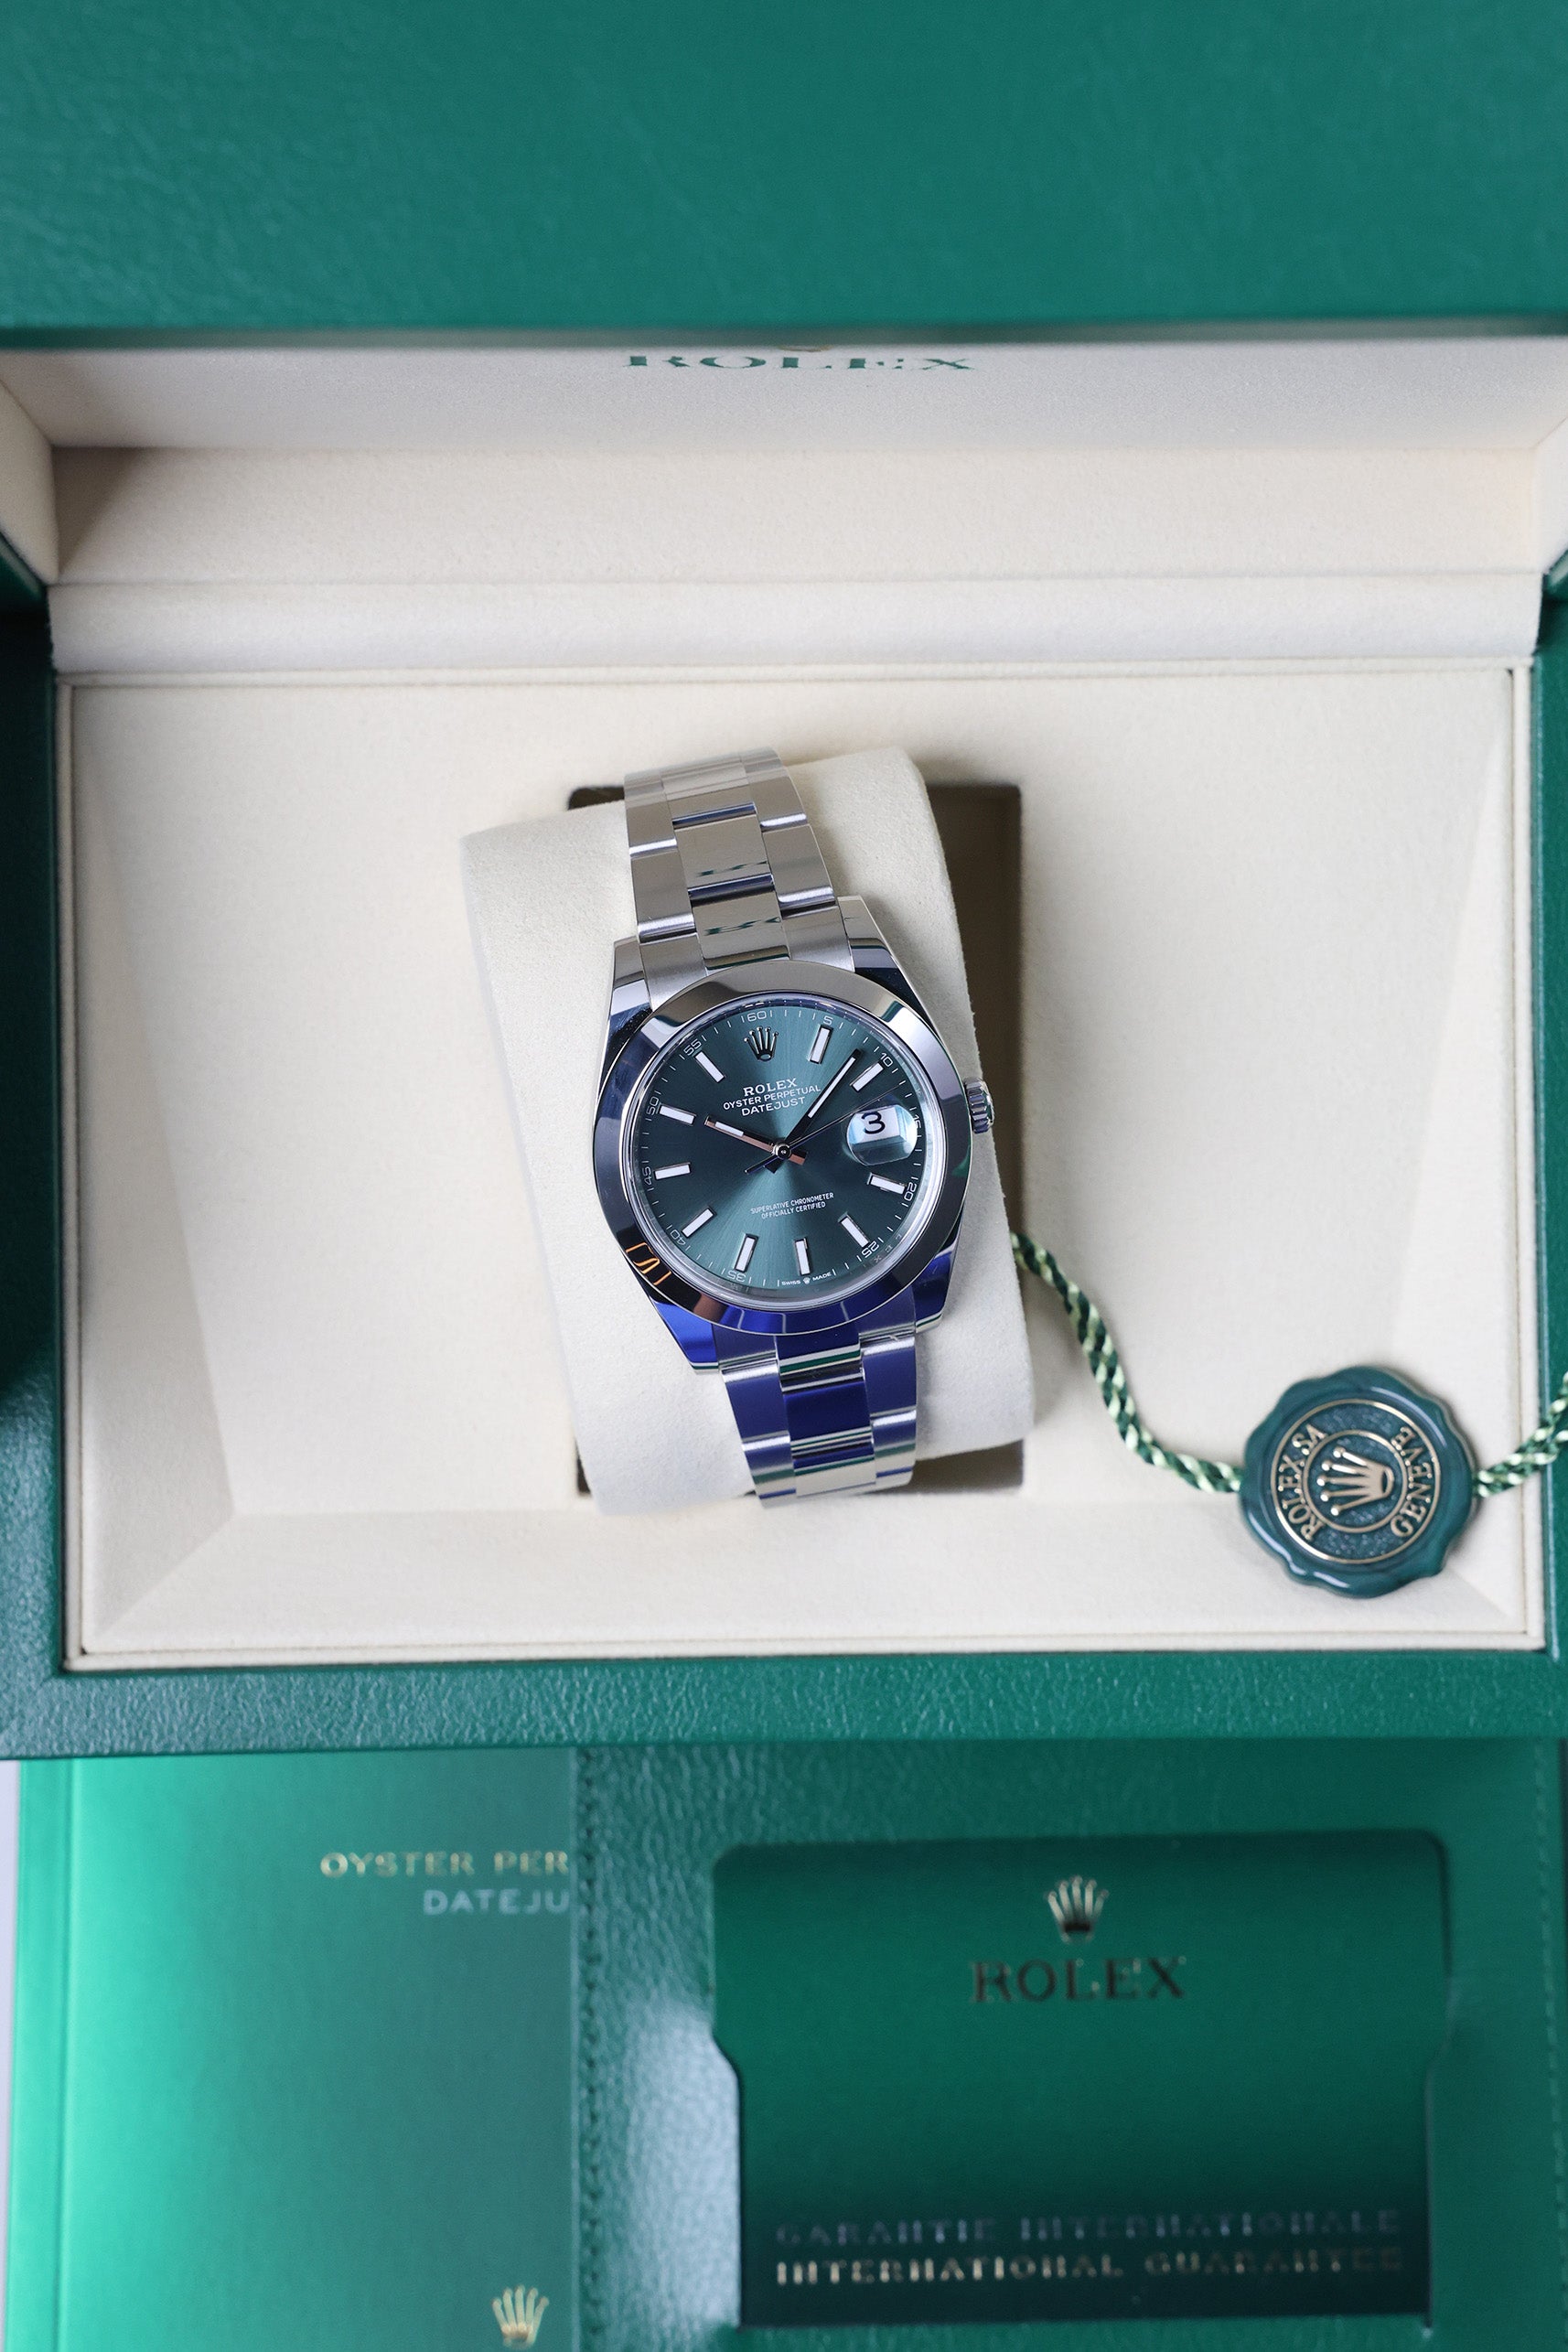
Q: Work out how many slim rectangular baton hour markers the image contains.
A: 10